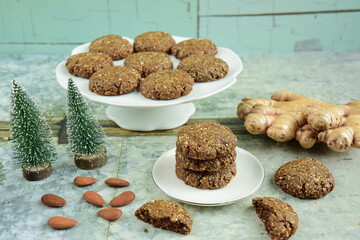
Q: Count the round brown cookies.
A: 12